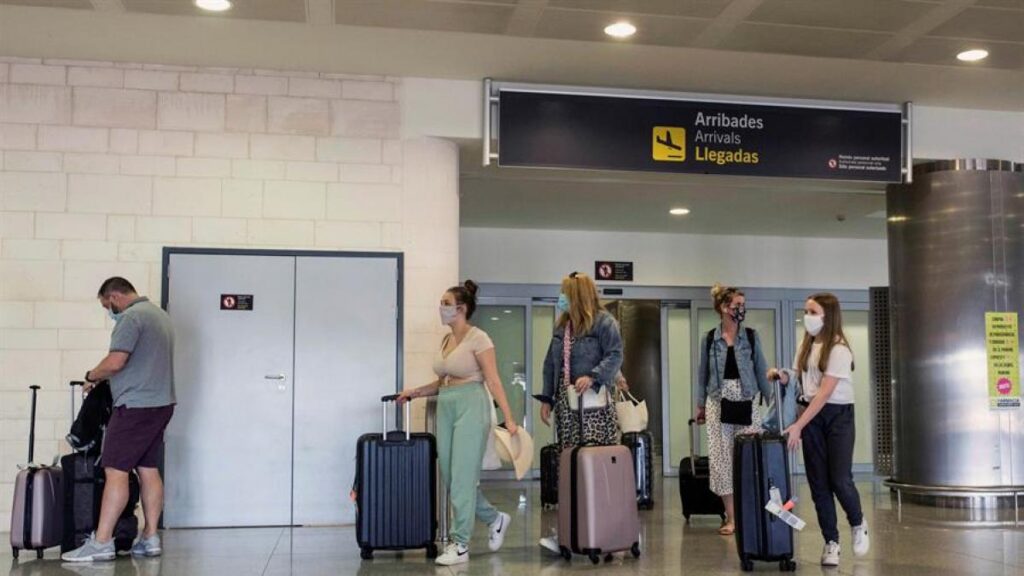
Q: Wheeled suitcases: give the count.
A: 8